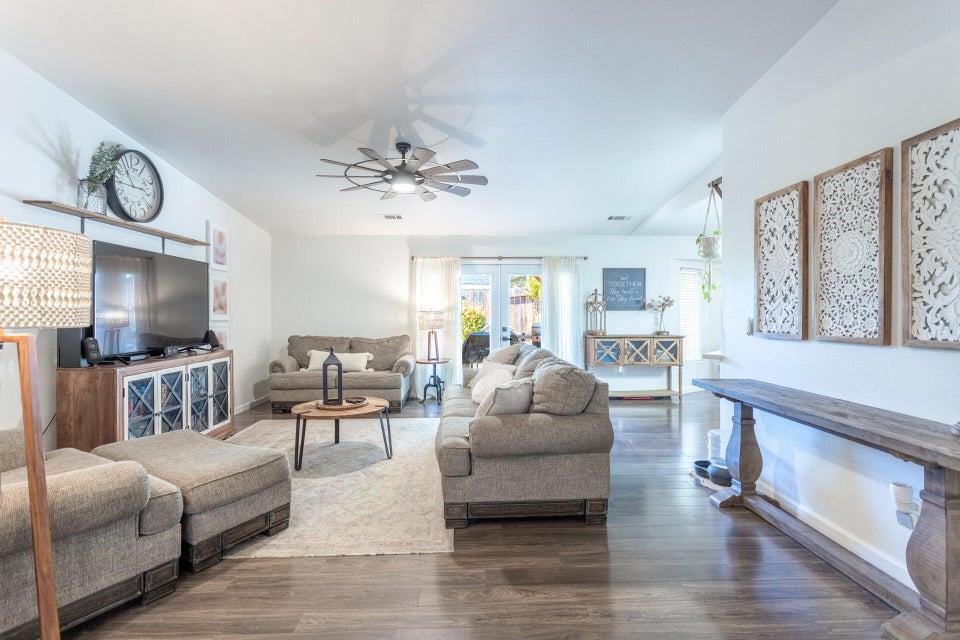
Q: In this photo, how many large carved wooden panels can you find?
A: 3